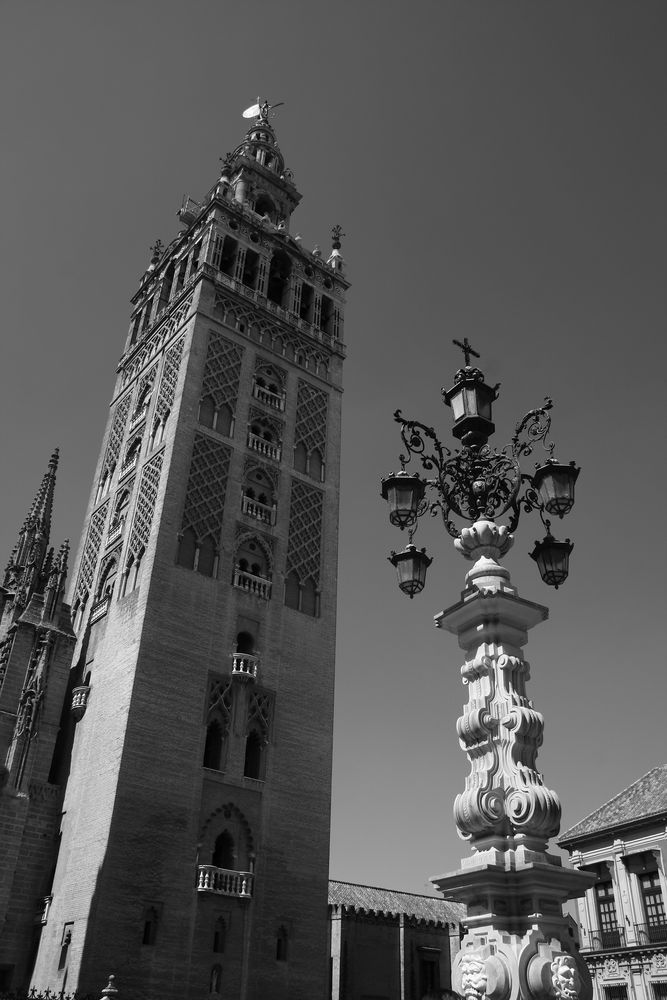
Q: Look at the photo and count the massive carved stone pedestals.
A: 1